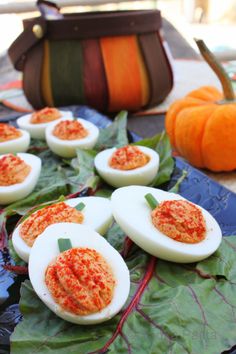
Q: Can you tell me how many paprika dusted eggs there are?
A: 8